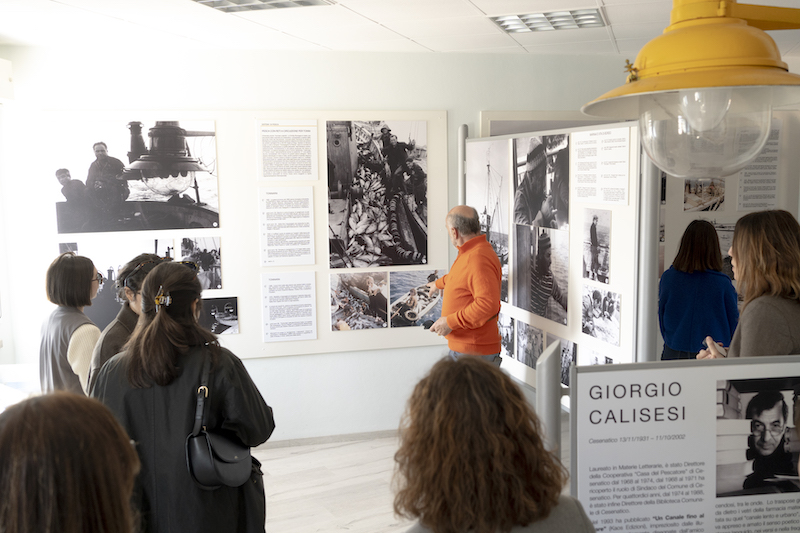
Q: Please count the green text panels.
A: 0